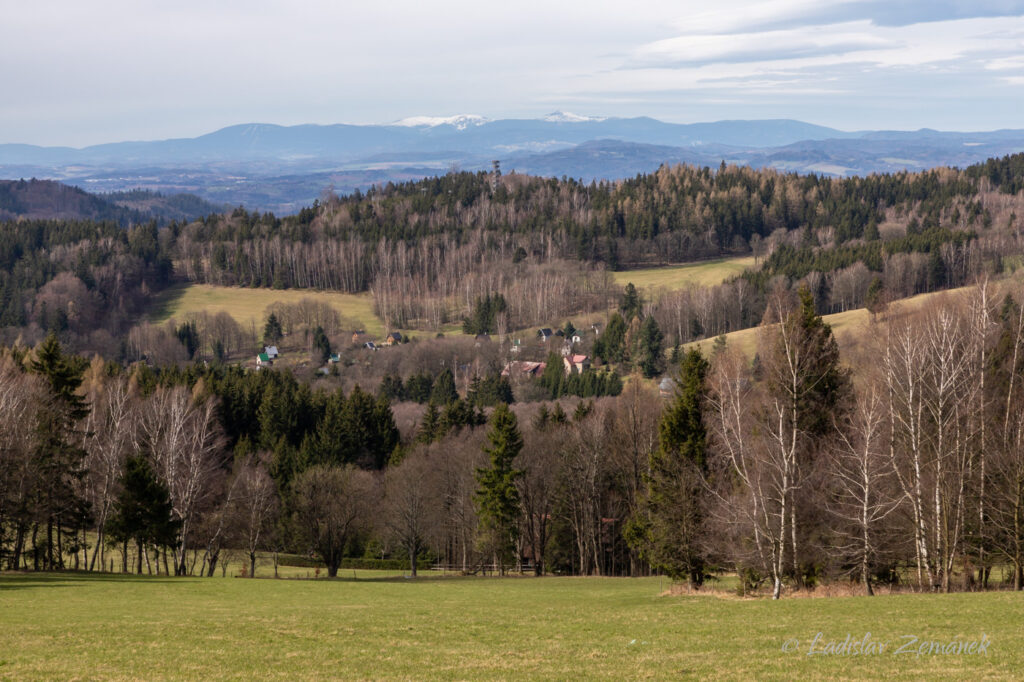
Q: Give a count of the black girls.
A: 0